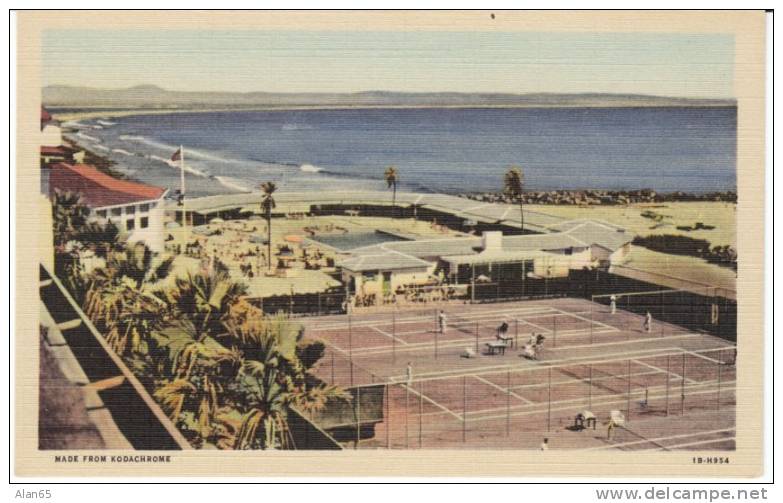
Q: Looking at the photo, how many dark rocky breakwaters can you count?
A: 1